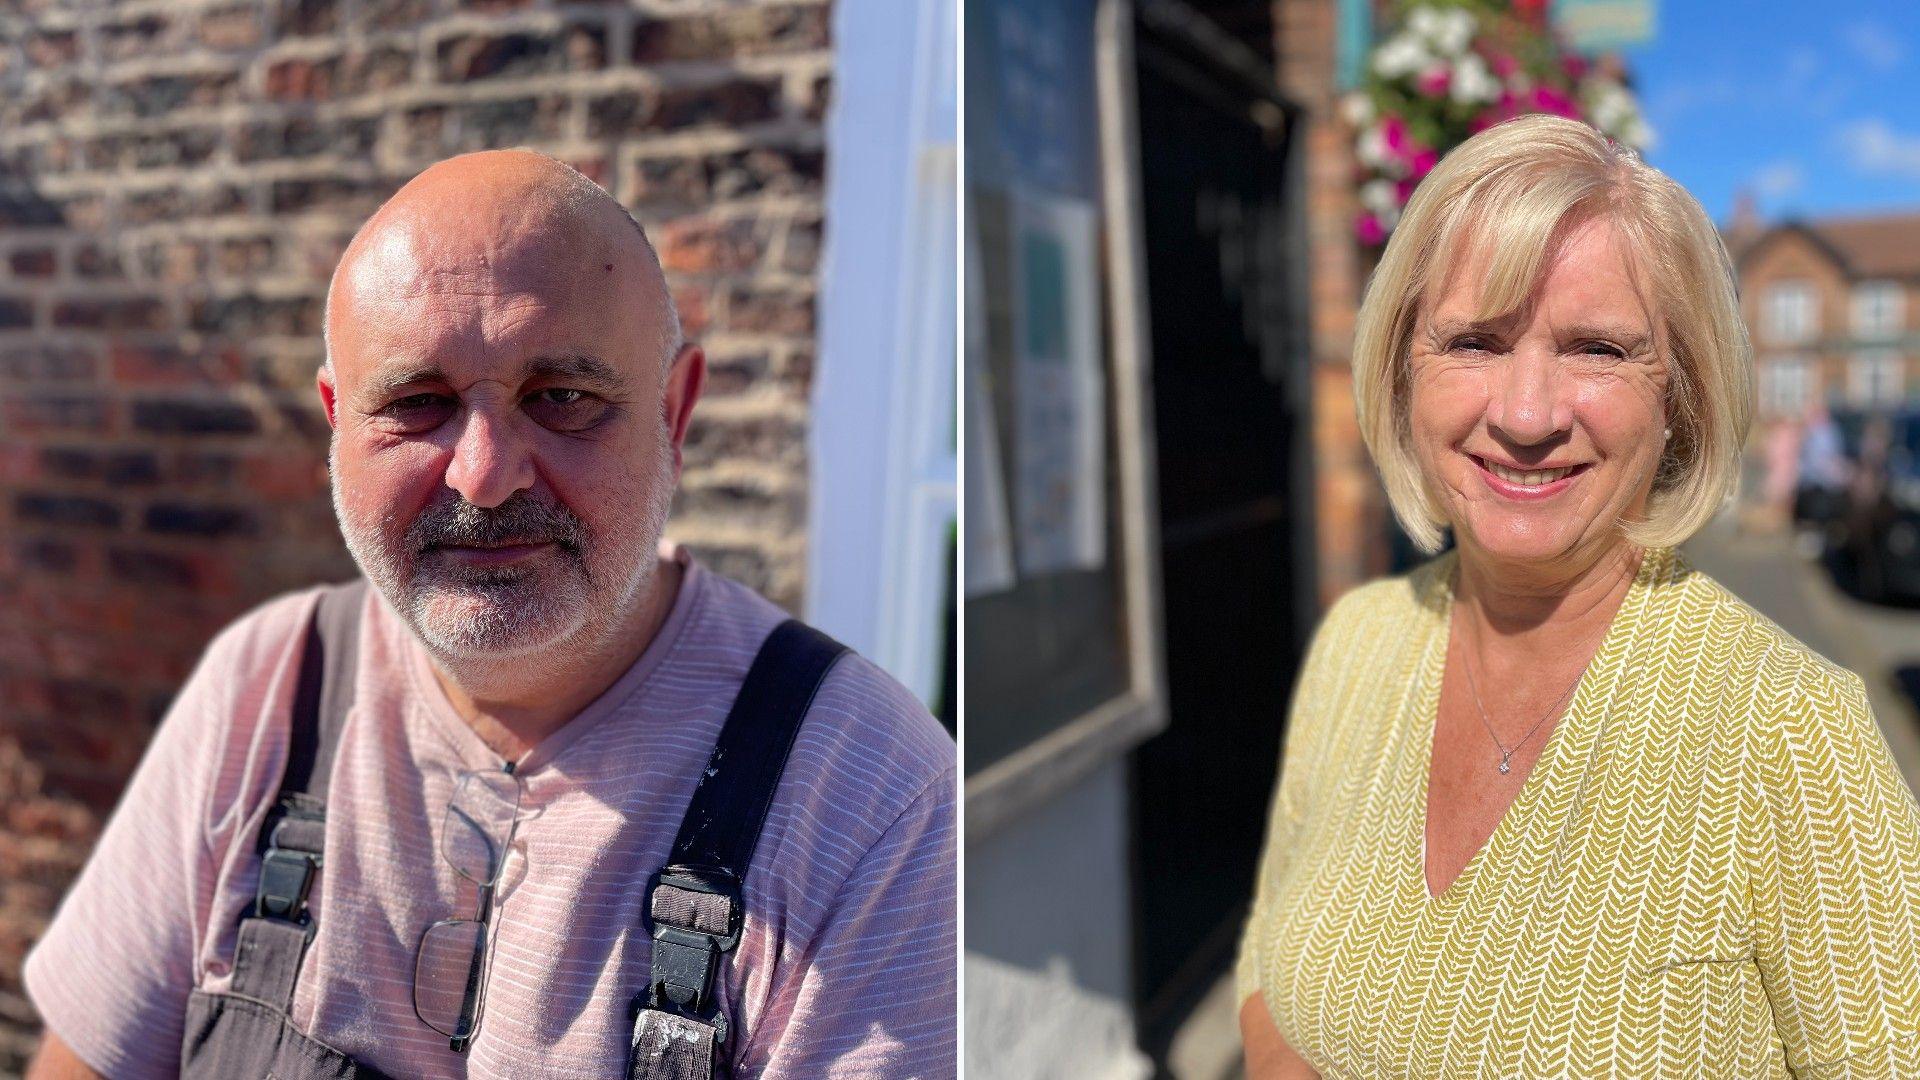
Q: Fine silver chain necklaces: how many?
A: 1